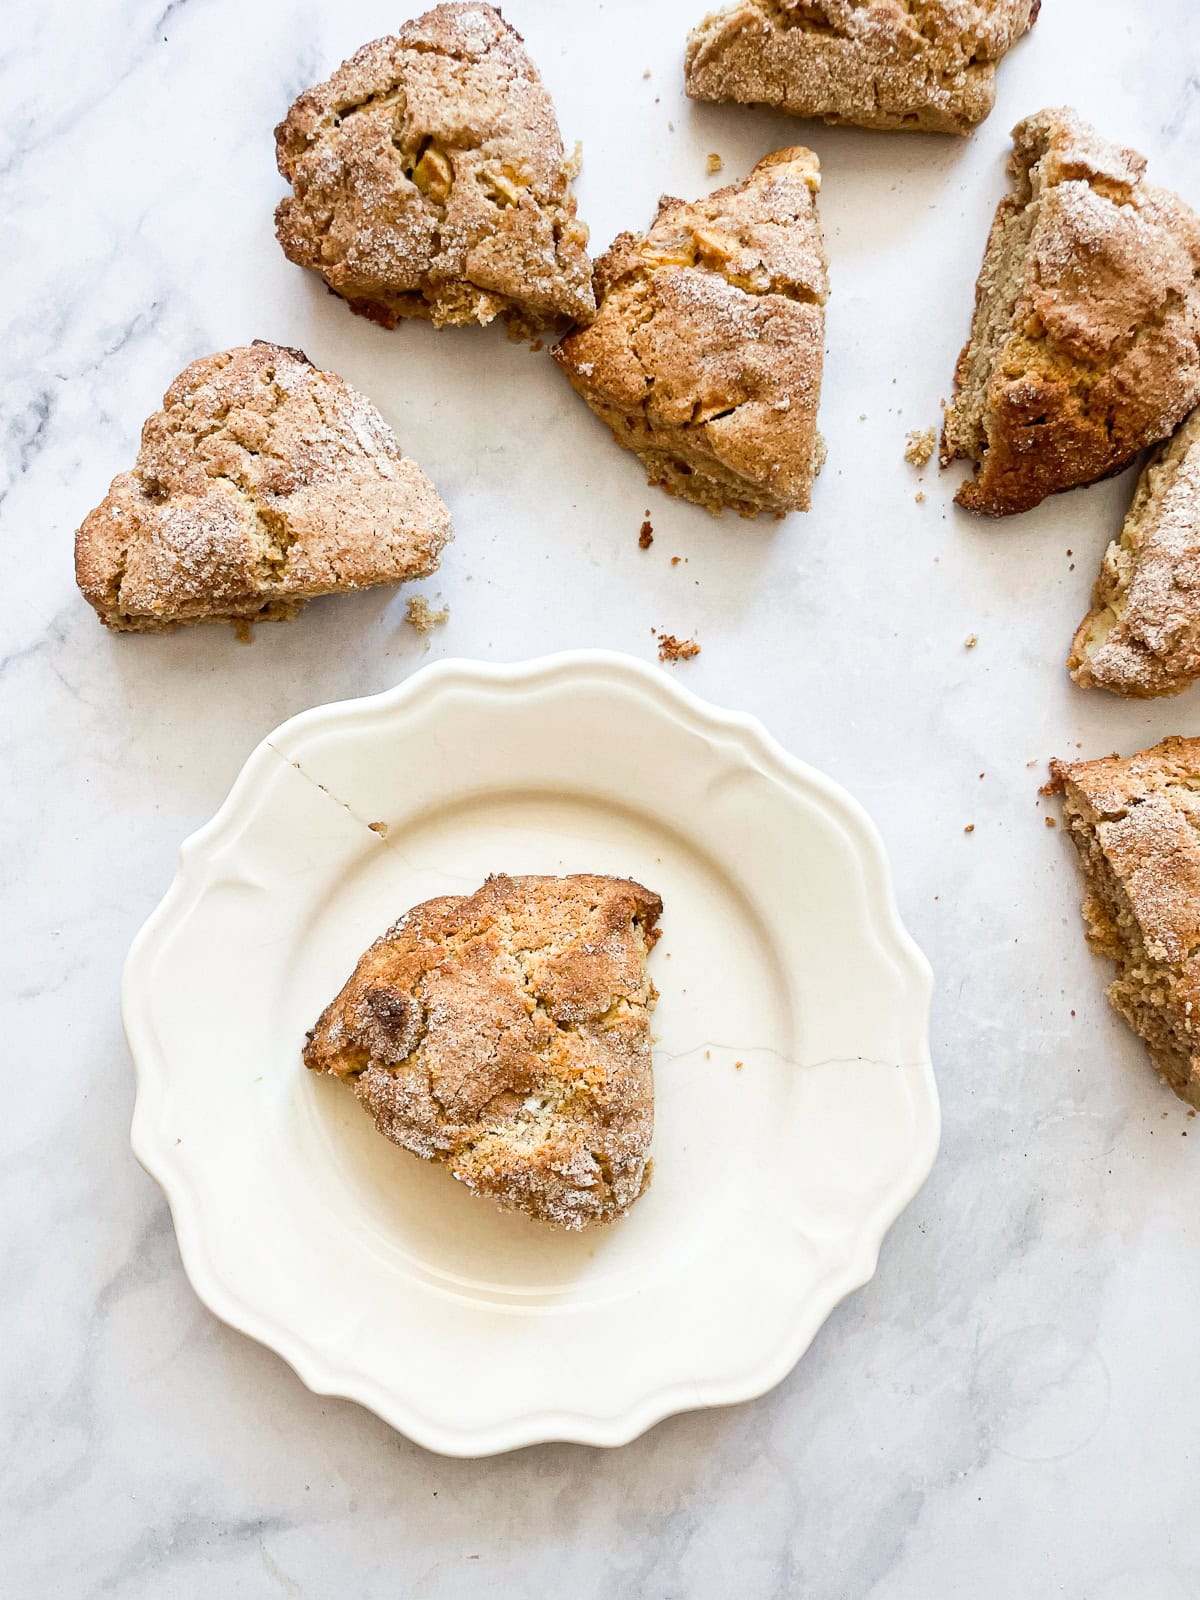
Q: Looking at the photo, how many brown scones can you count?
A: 8